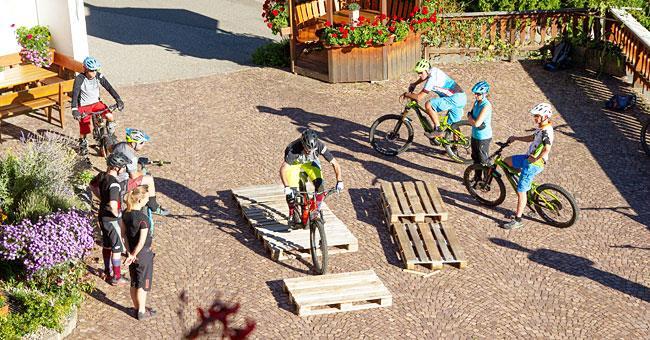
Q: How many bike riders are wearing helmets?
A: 7